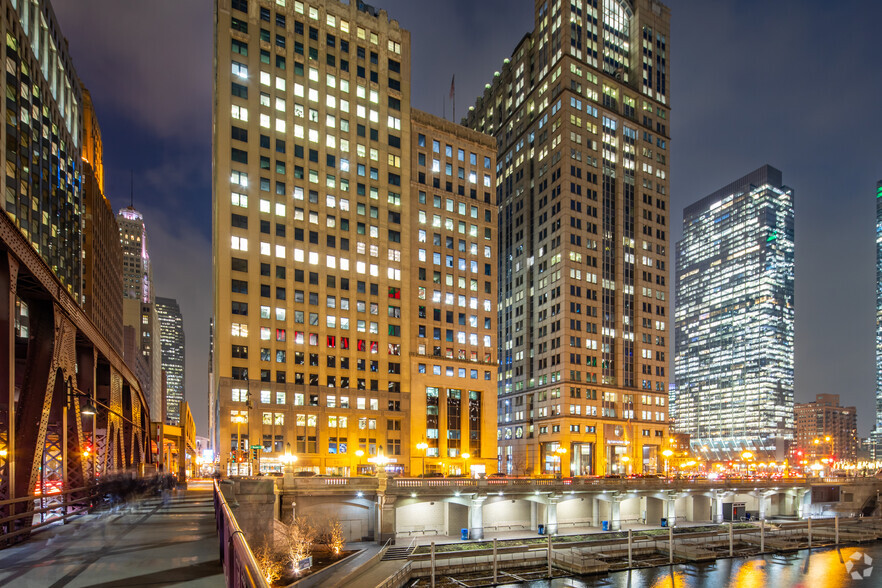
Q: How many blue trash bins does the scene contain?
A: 4